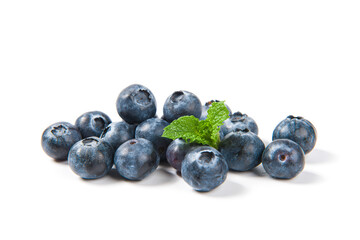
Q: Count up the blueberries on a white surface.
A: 15